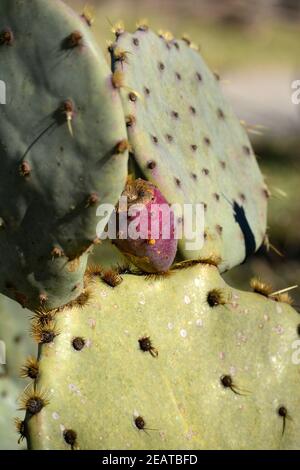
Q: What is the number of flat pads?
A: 3